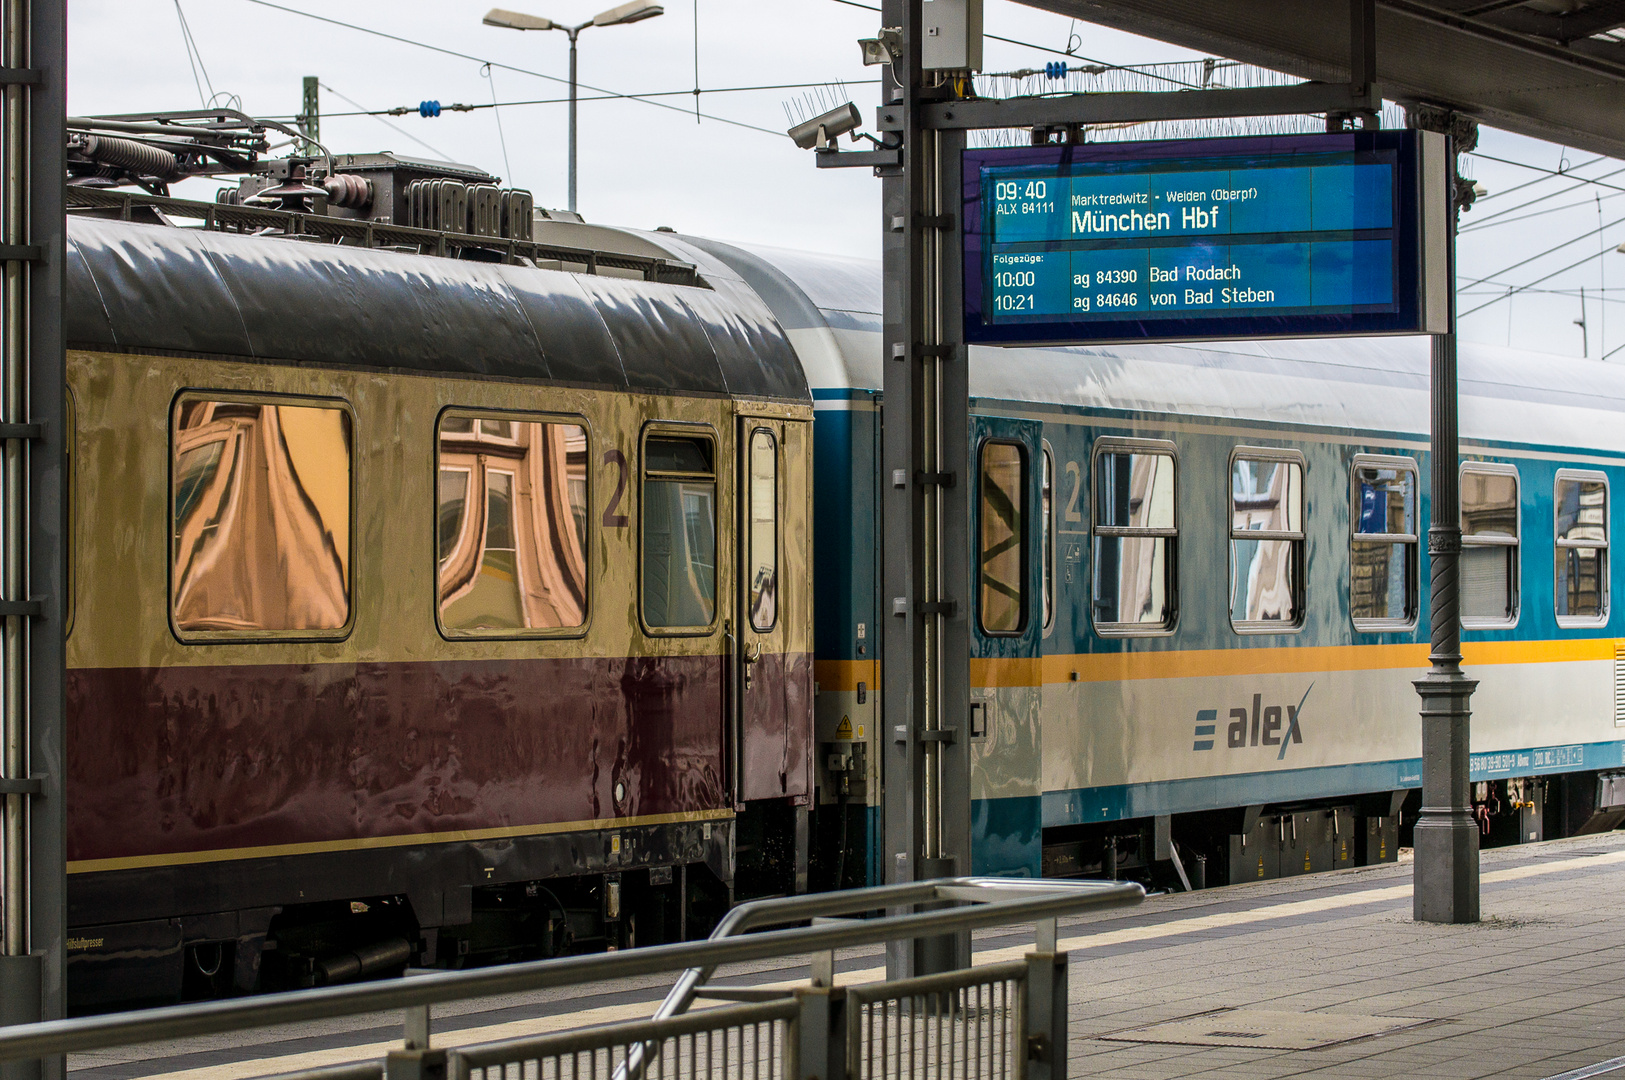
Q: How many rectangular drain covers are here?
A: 1